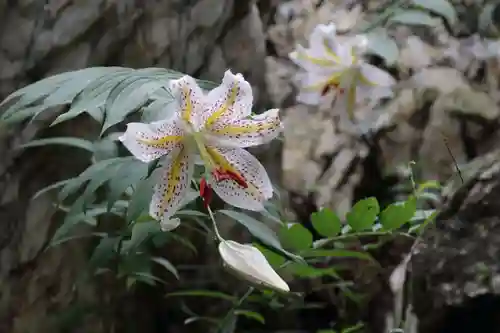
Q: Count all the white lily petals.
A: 12